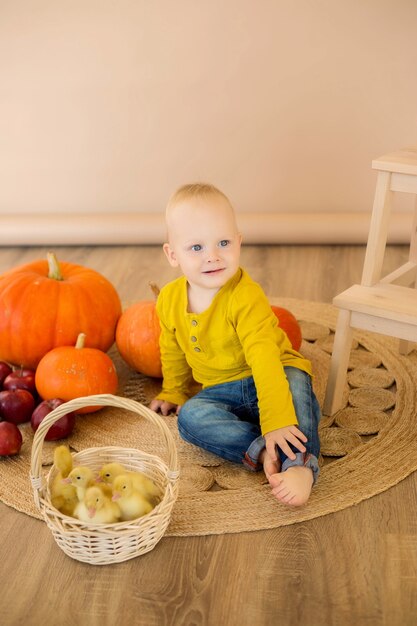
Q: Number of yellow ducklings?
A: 5